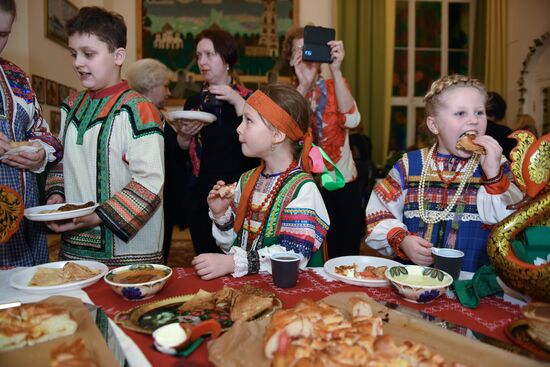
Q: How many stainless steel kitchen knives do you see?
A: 0